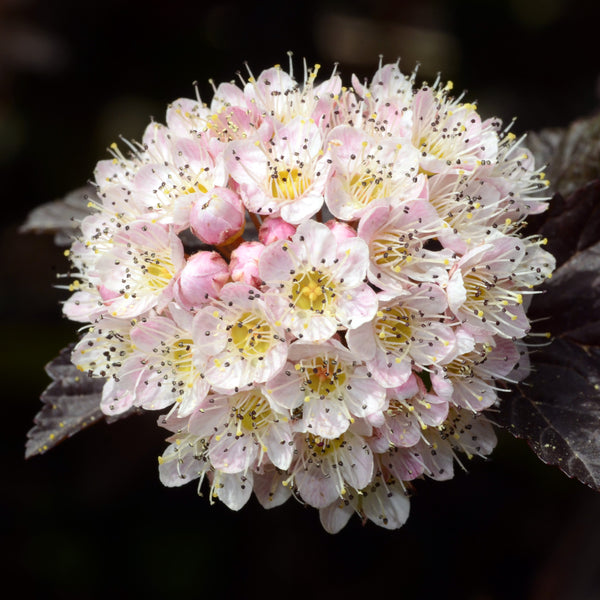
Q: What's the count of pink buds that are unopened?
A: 5